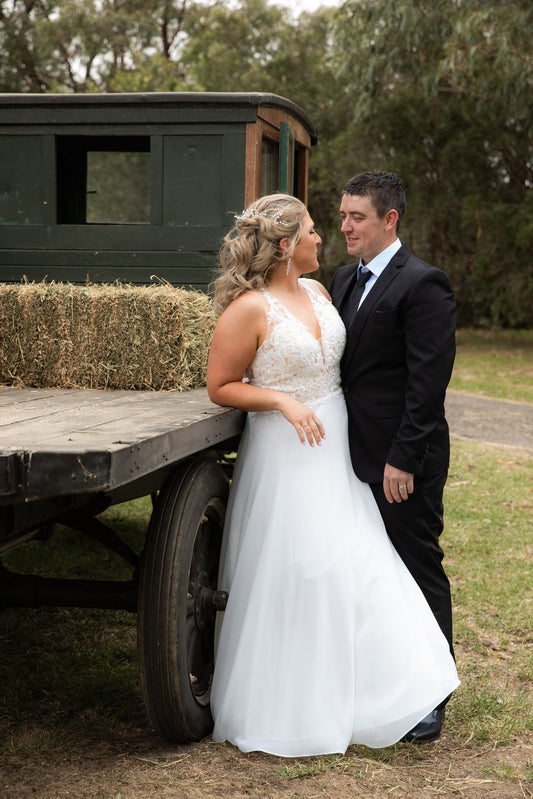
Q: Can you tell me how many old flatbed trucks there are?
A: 1